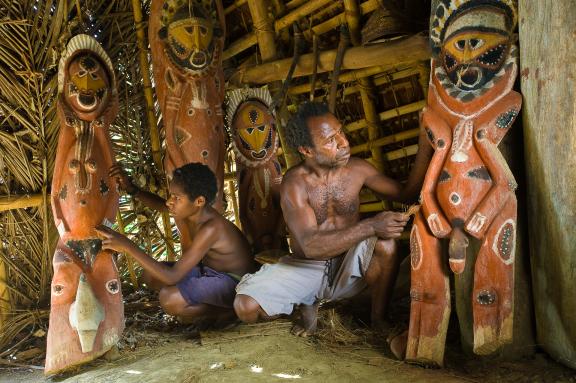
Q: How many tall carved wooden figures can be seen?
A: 4